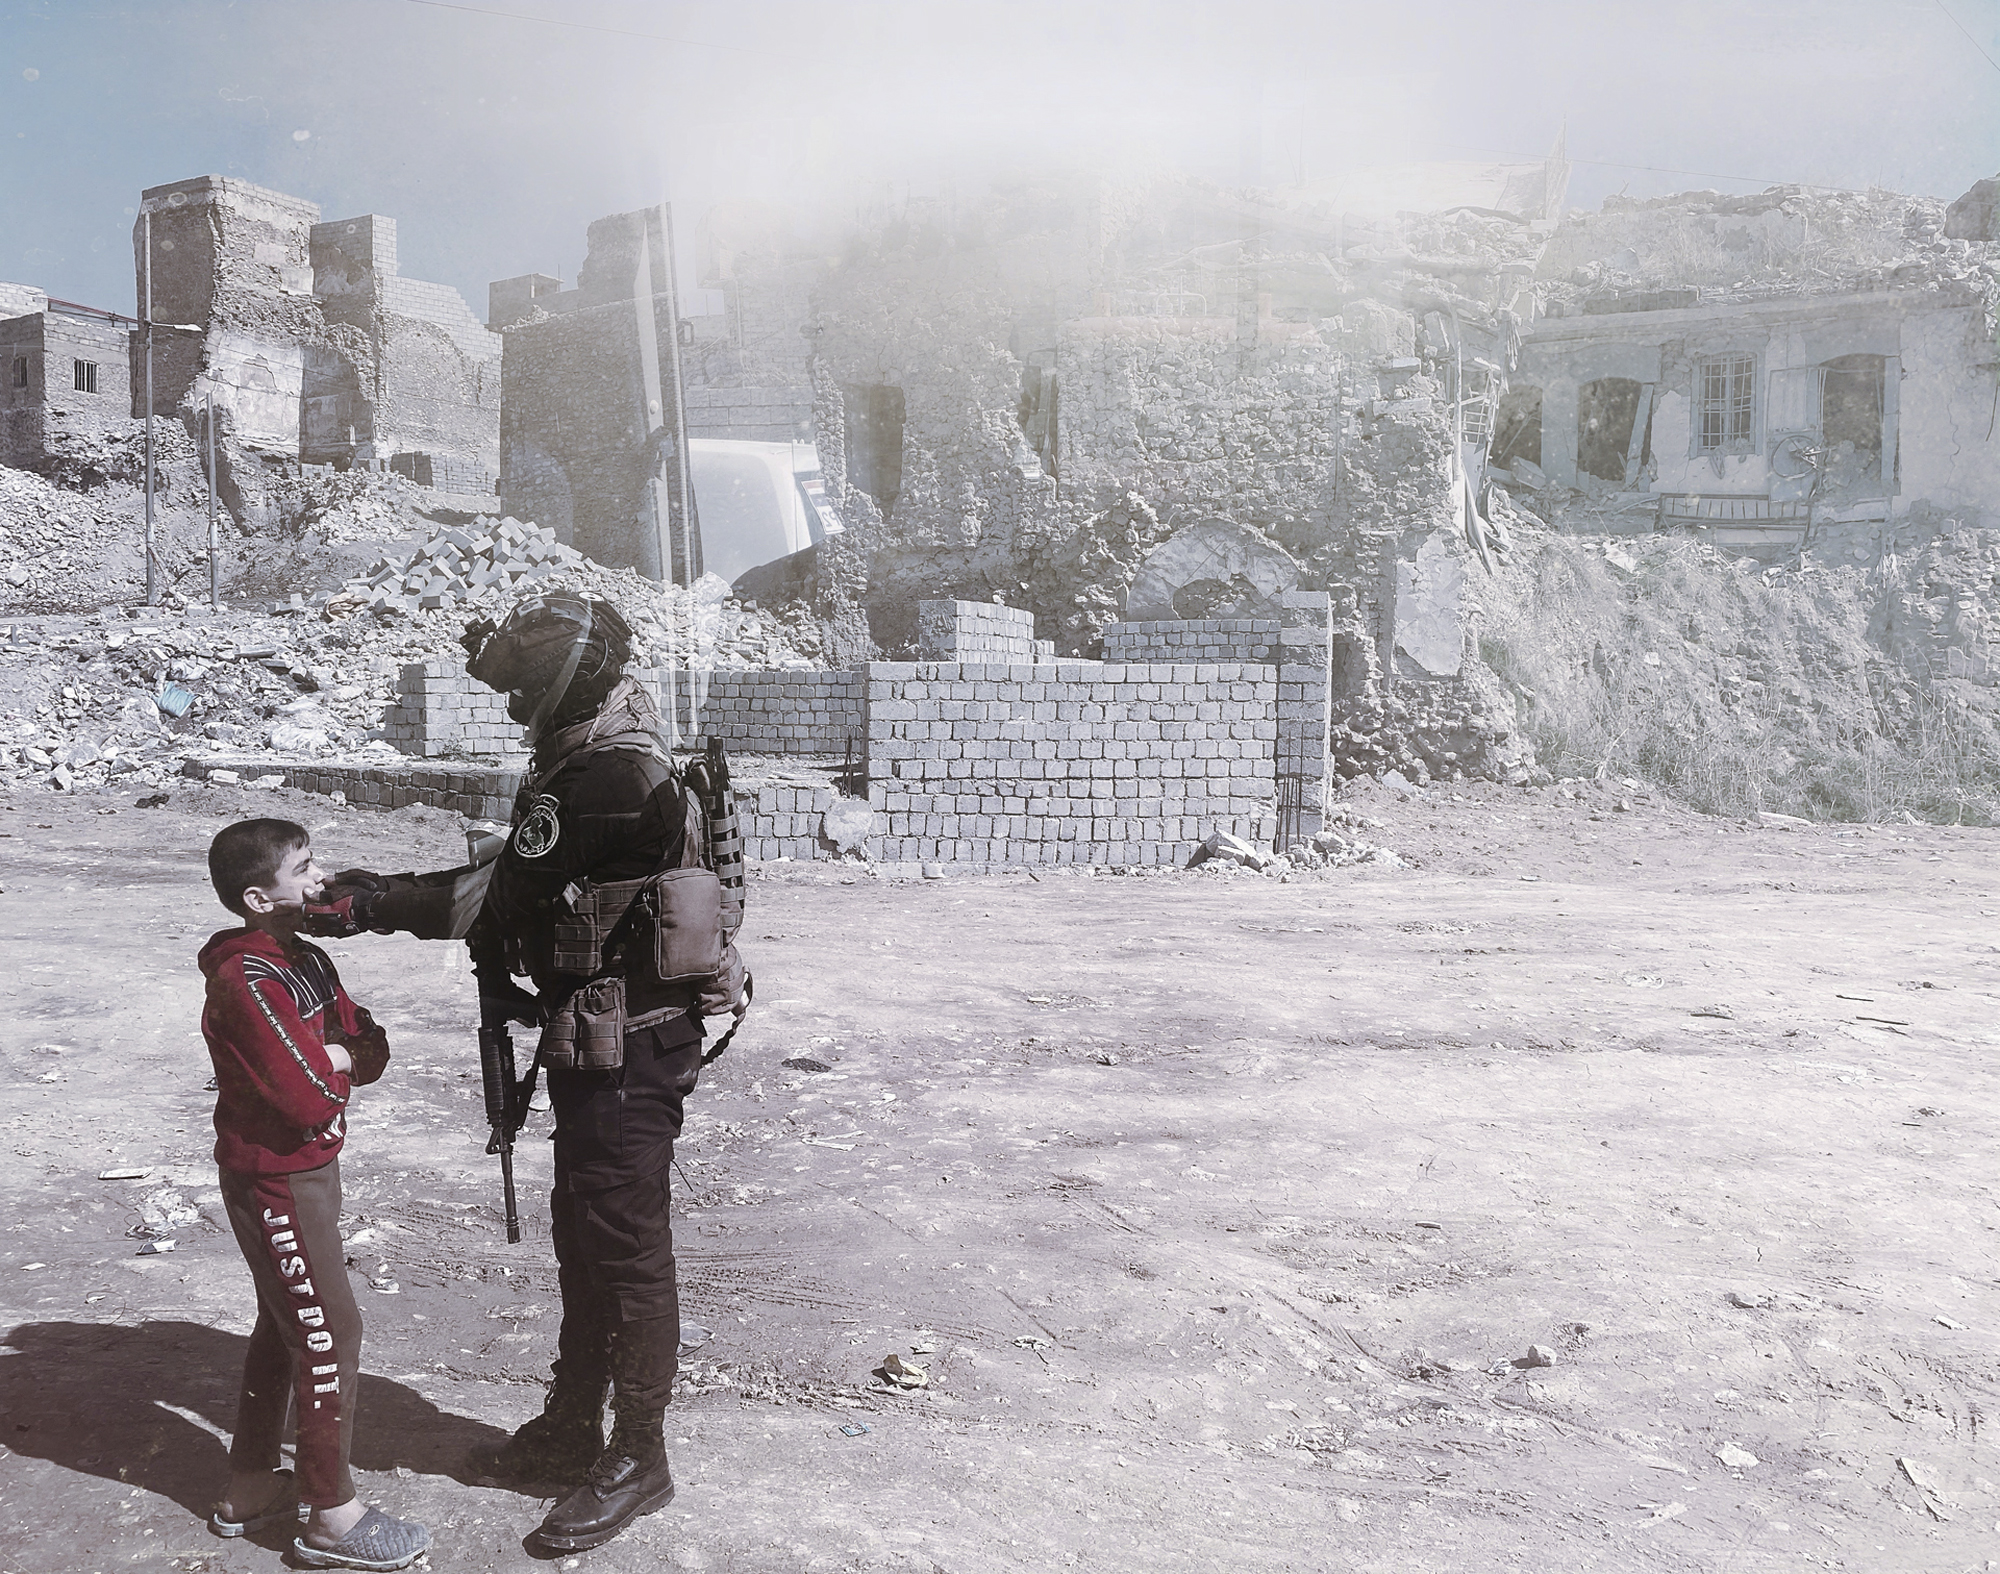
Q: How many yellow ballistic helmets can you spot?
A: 0